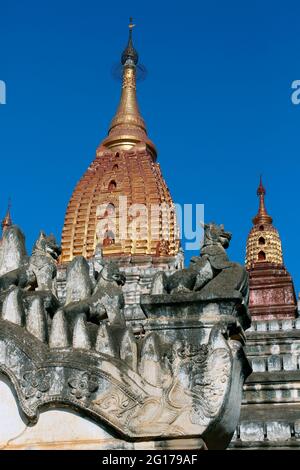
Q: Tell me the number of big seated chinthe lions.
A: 3